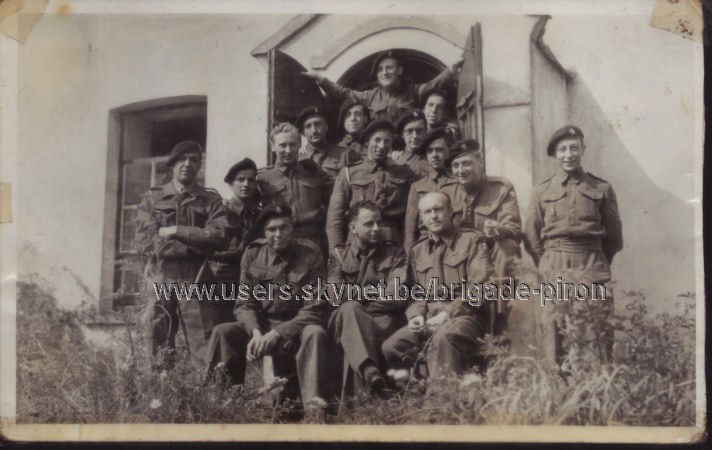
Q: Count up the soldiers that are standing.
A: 12